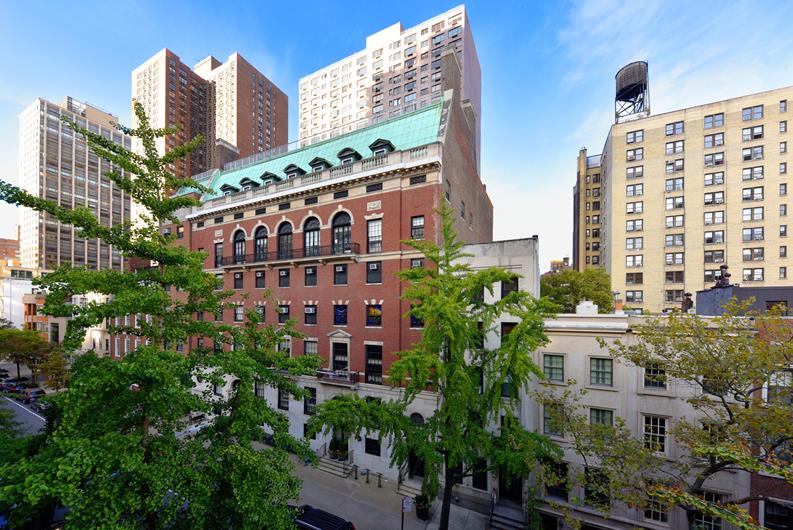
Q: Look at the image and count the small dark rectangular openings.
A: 9